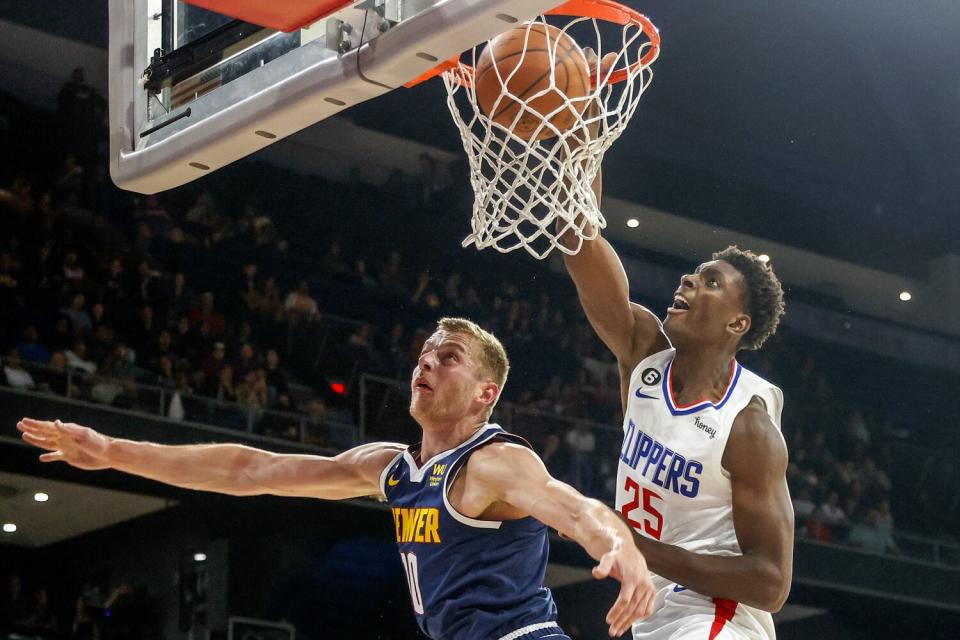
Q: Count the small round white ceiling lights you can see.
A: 6